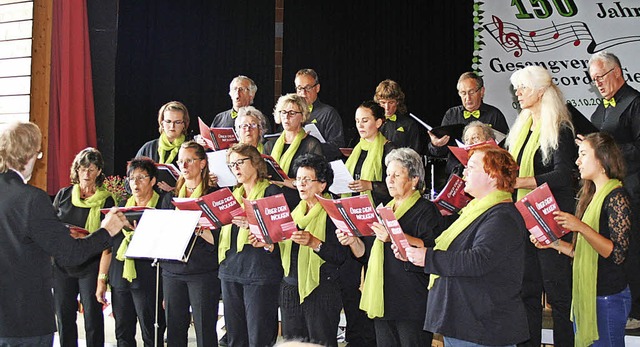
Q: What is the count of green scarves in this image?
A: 13